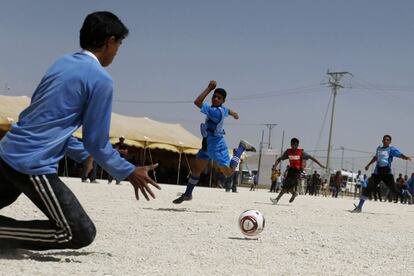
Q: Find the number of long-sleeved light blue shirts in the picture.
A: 1